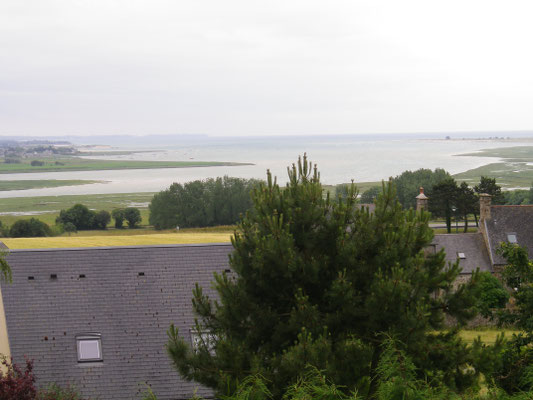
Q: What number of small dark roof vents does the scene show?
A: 5